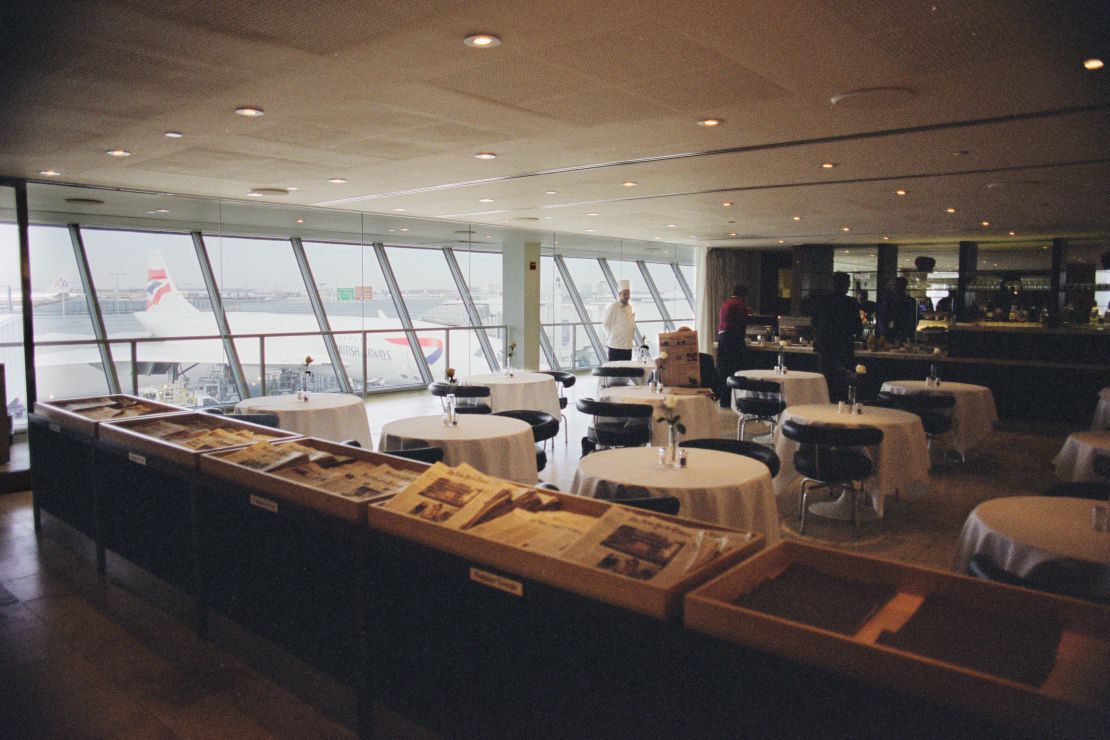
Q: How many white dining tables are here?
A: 12